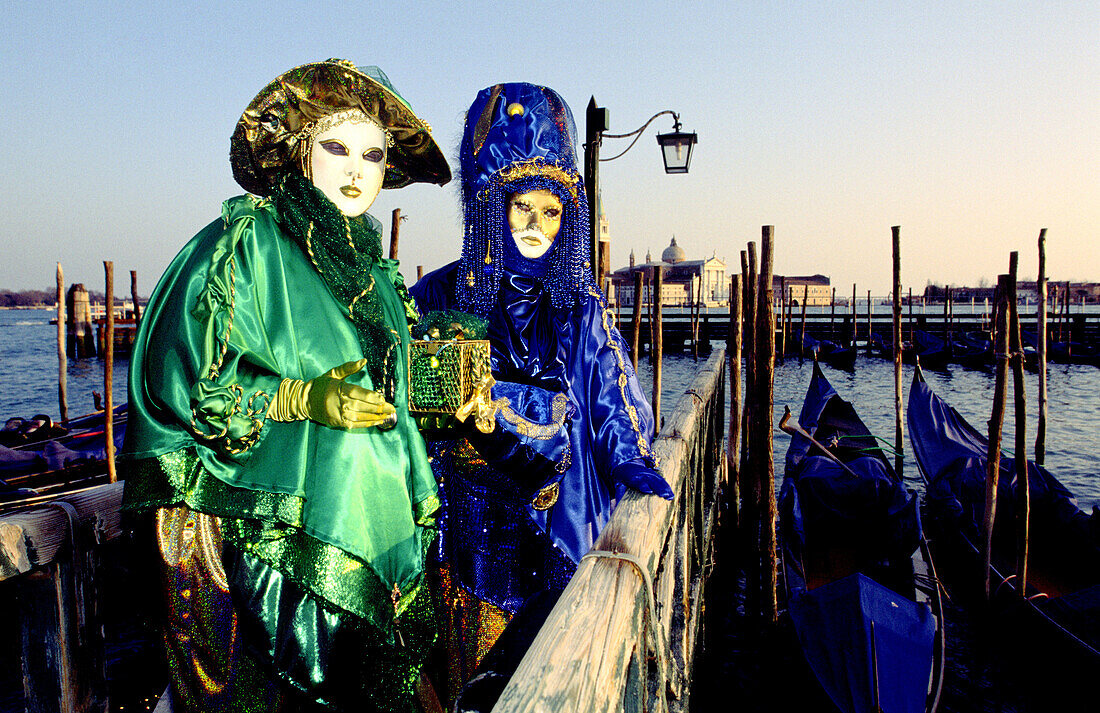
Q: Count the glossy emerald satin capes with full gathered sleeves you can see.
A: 1